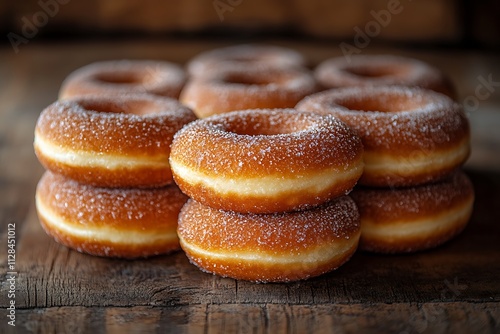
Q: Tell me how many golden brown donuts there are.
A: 10